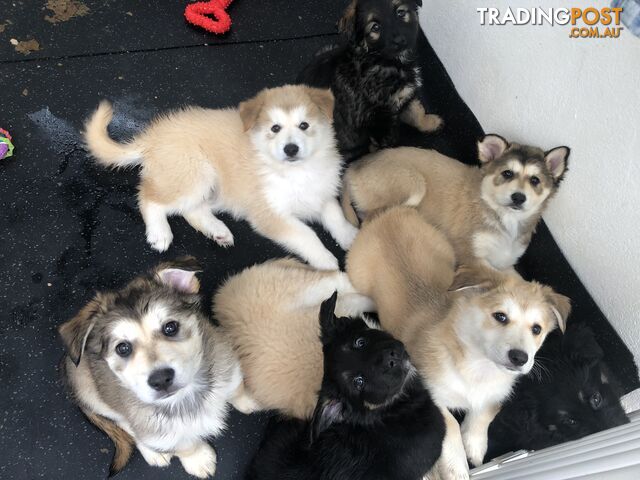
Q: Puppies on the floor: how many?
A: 8